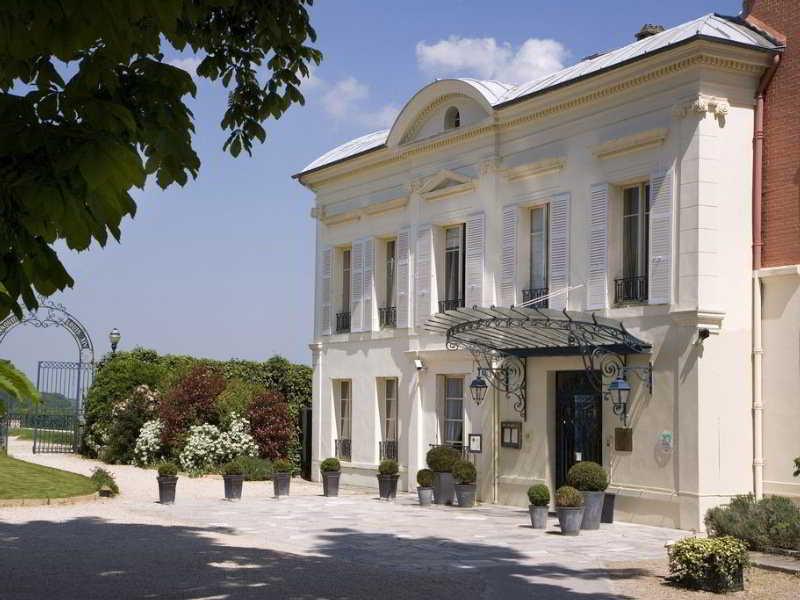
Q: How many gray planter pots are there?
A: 11